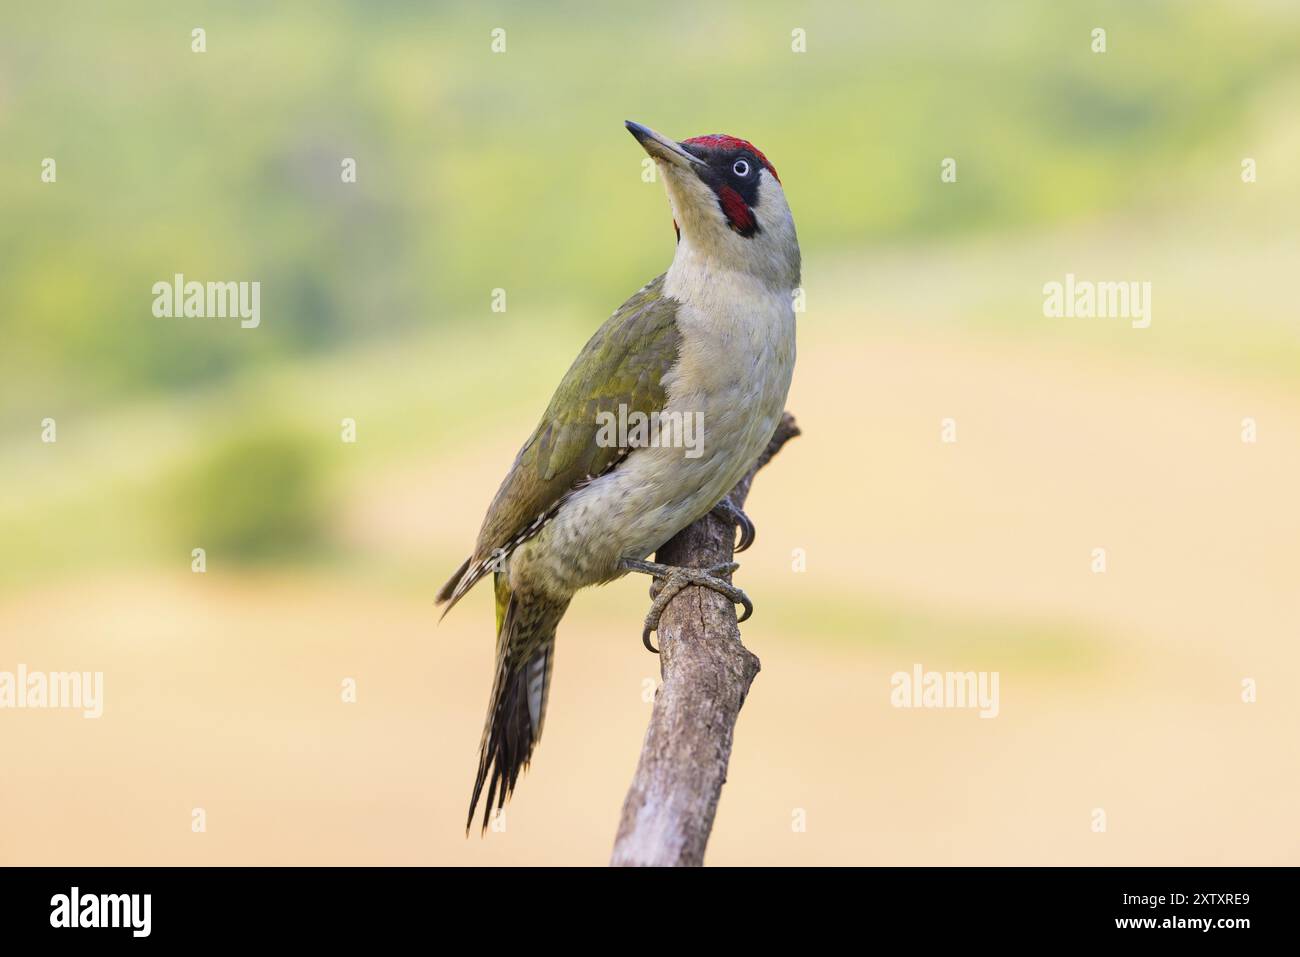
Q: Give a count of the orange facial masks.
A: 0